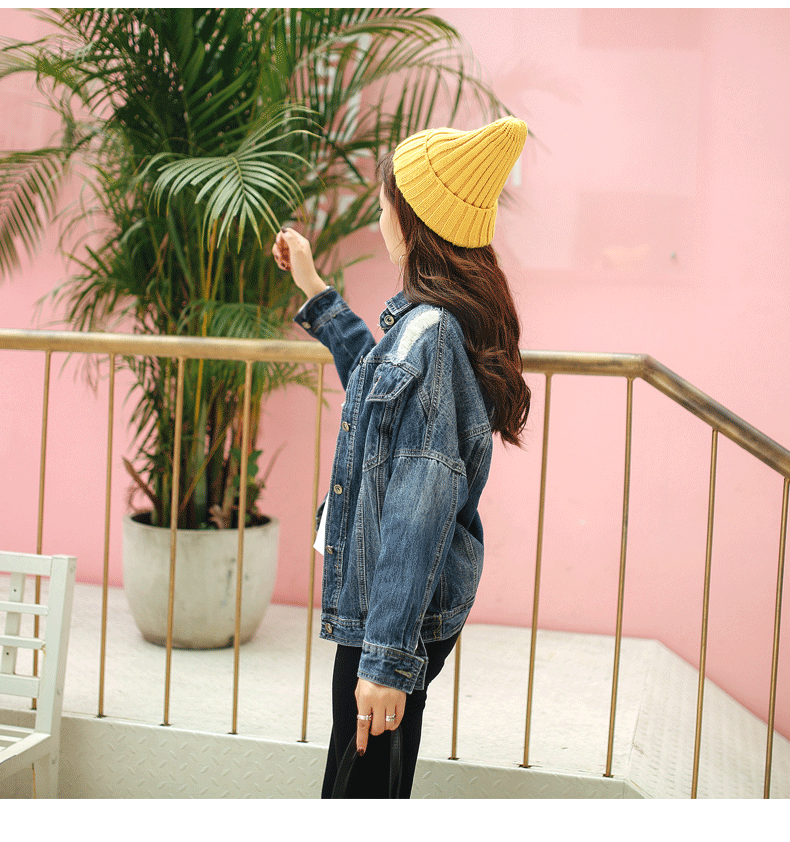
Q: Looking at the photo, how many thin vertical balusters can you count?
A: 10